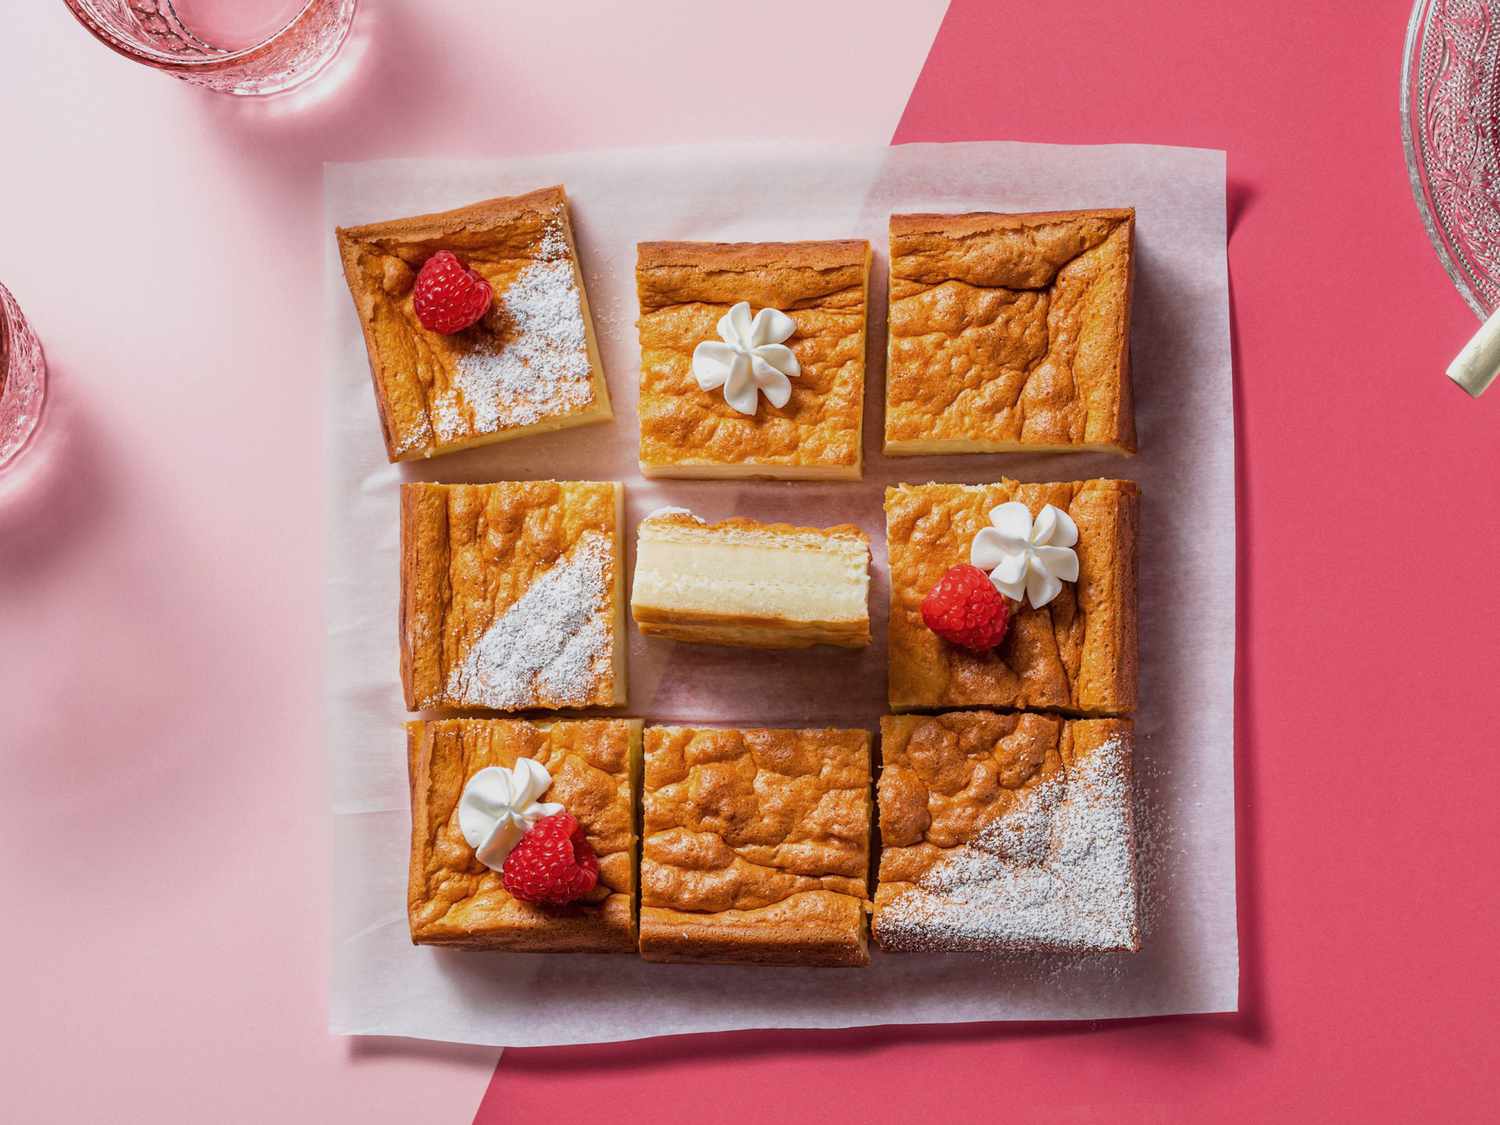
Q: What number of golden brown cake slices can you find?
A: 9